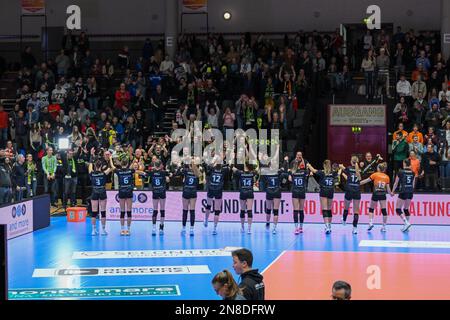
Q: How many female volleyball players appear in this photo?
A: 12